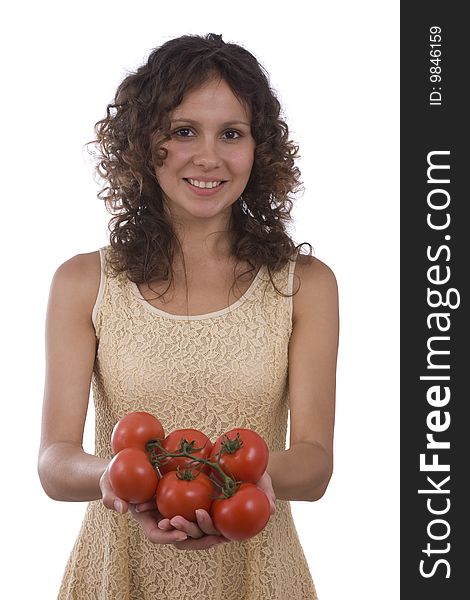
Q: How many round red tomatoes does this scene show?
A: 6